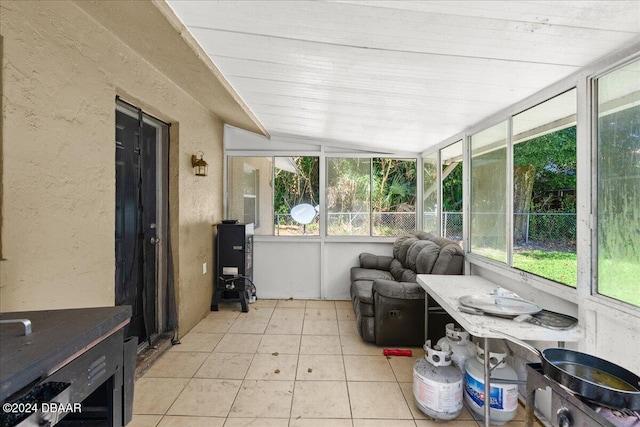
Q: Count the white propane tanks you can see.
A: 3